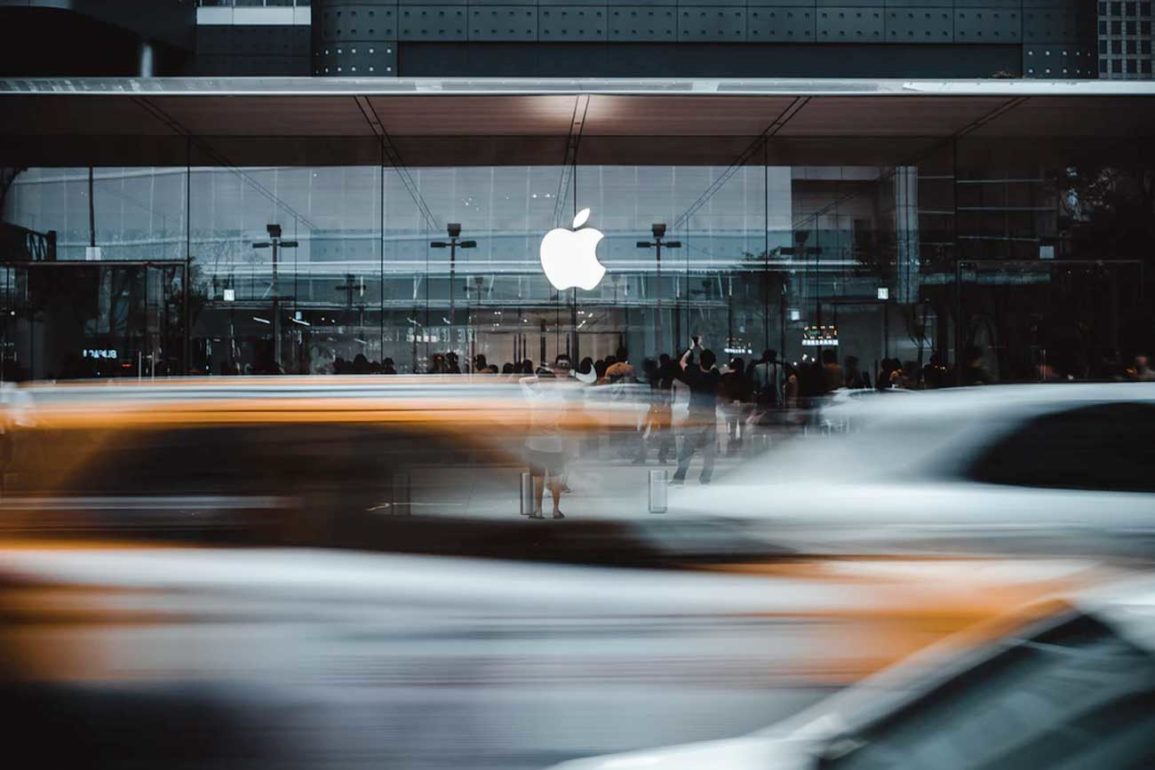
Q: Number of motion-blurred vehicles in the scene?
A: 3